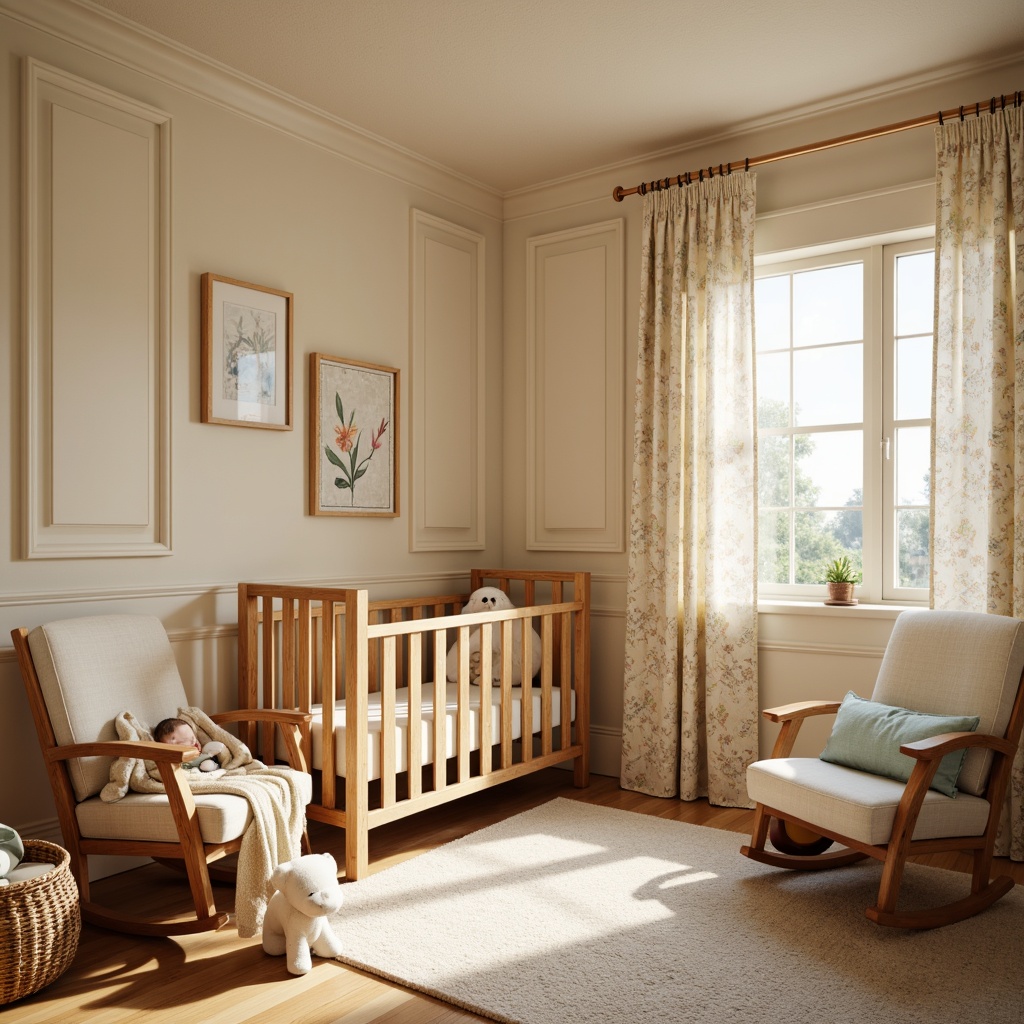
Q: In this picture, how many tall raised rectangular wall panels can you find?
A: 3